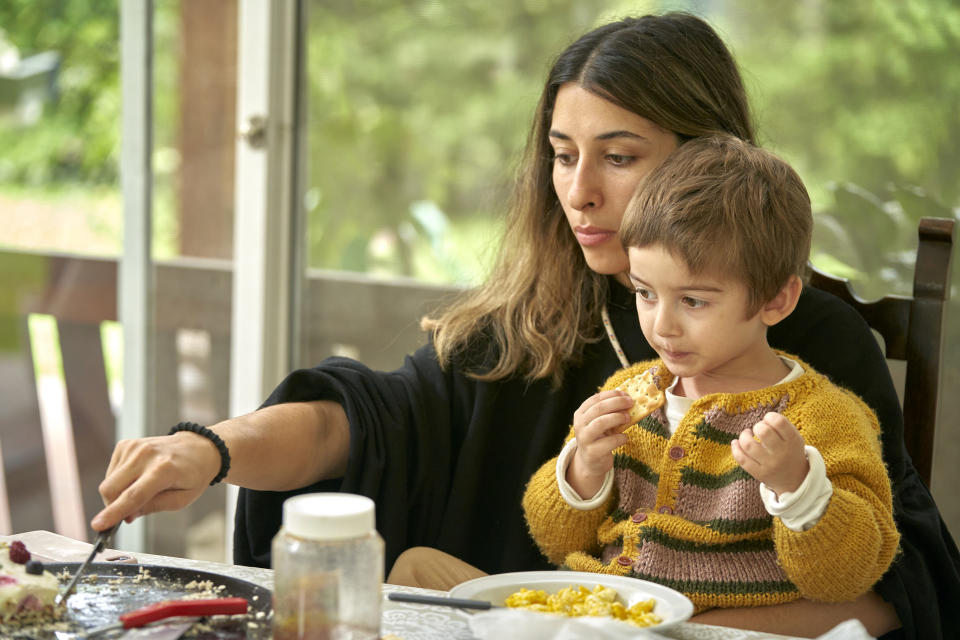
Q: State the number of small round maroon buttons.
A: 4